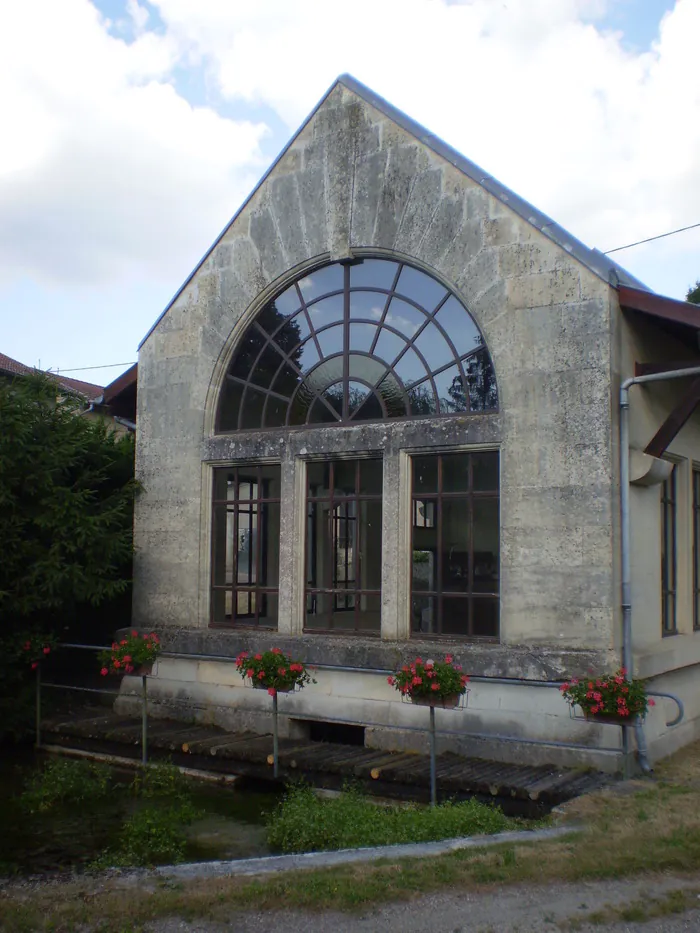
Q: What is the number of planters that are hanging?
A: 5